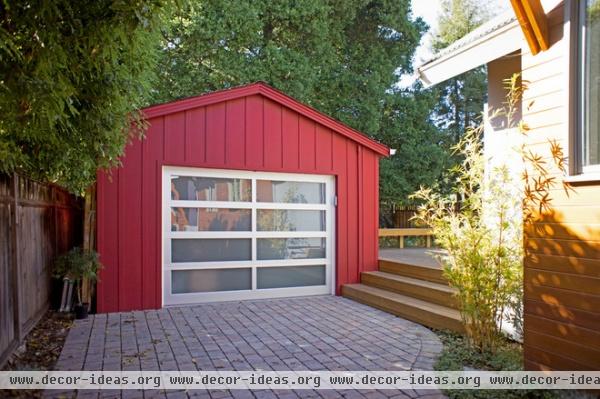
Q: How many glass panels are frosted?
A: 8